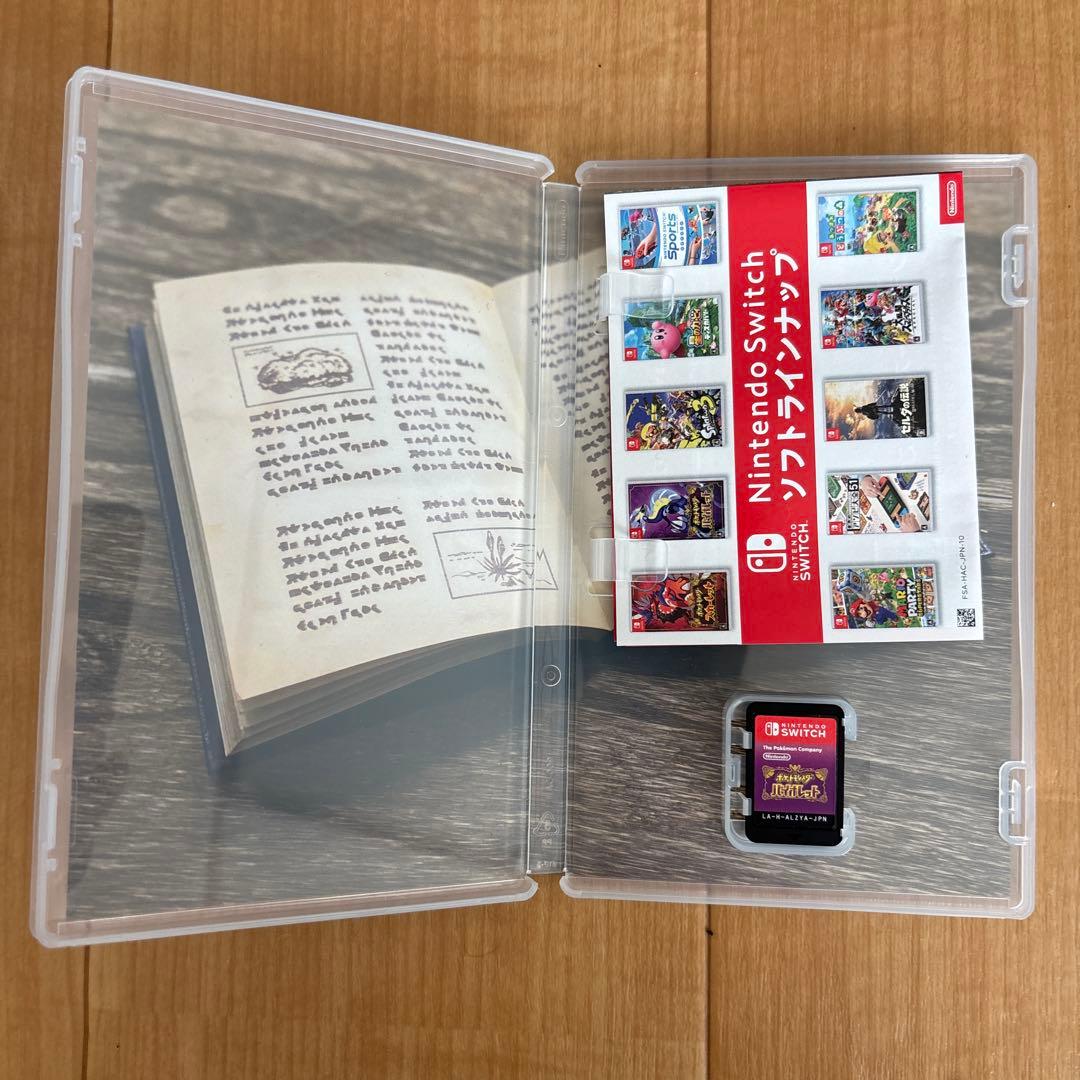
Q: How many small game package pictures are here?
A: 10